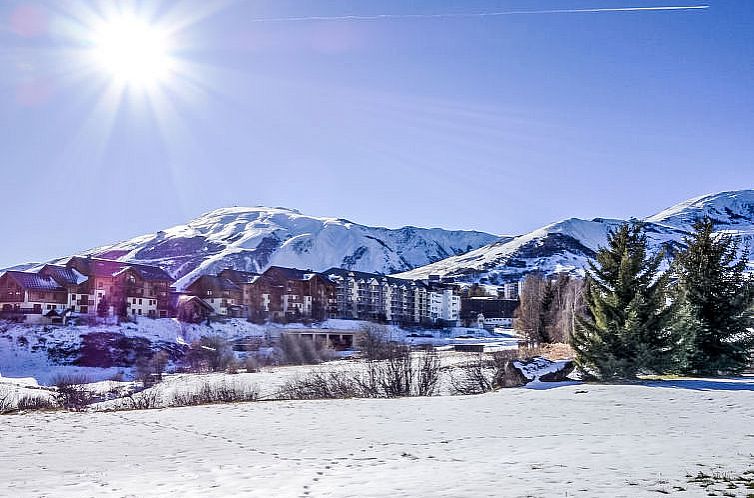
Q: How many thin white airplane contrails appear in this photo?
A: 1